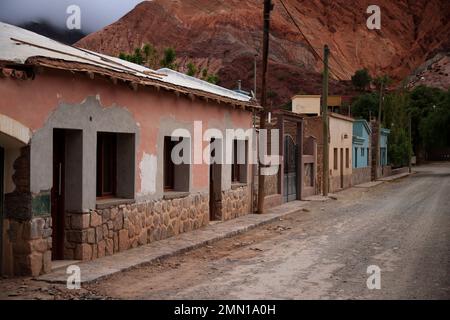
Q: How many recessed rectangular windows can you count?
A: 3